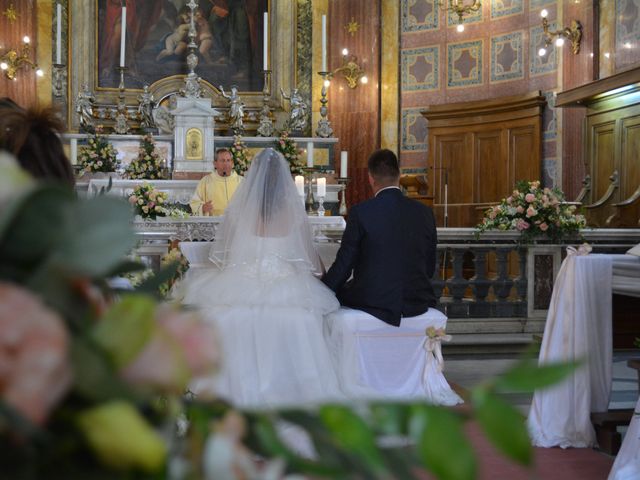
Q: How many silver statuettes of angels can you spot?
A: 4